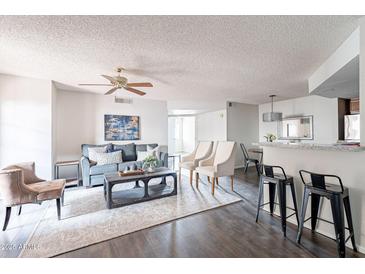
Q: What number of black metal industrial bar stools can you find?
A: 2